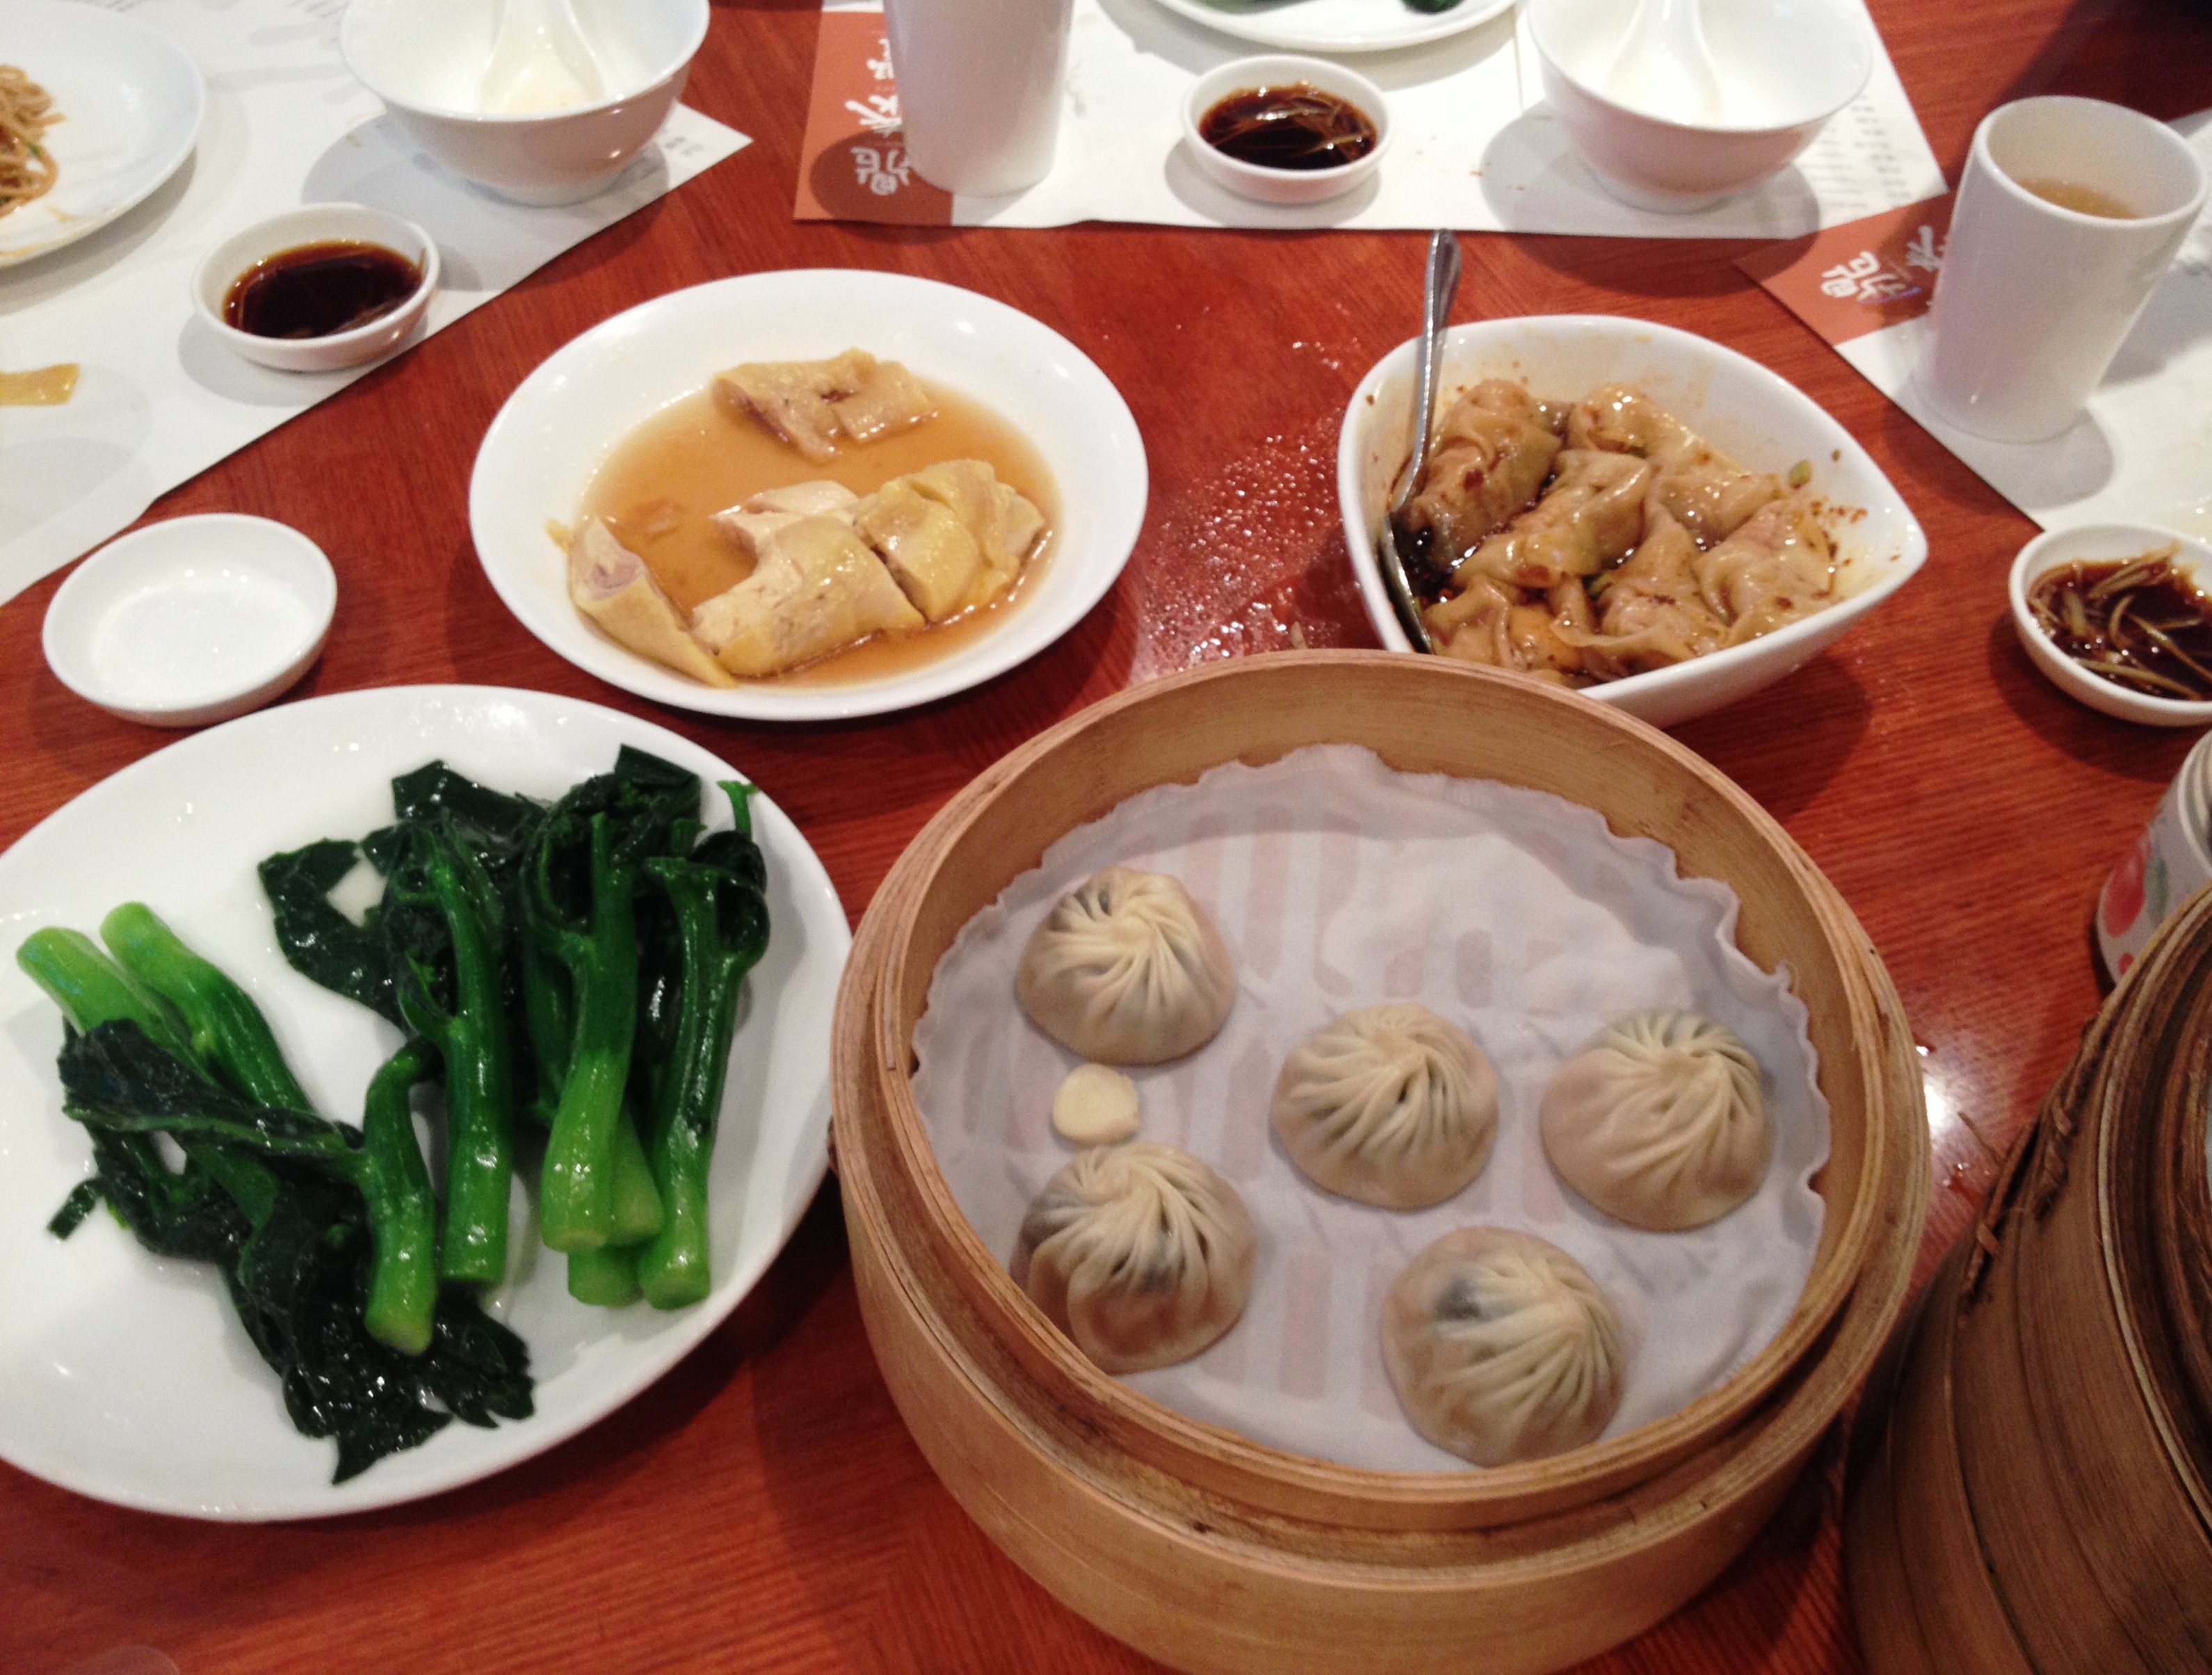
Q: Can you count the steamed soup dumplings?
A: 5